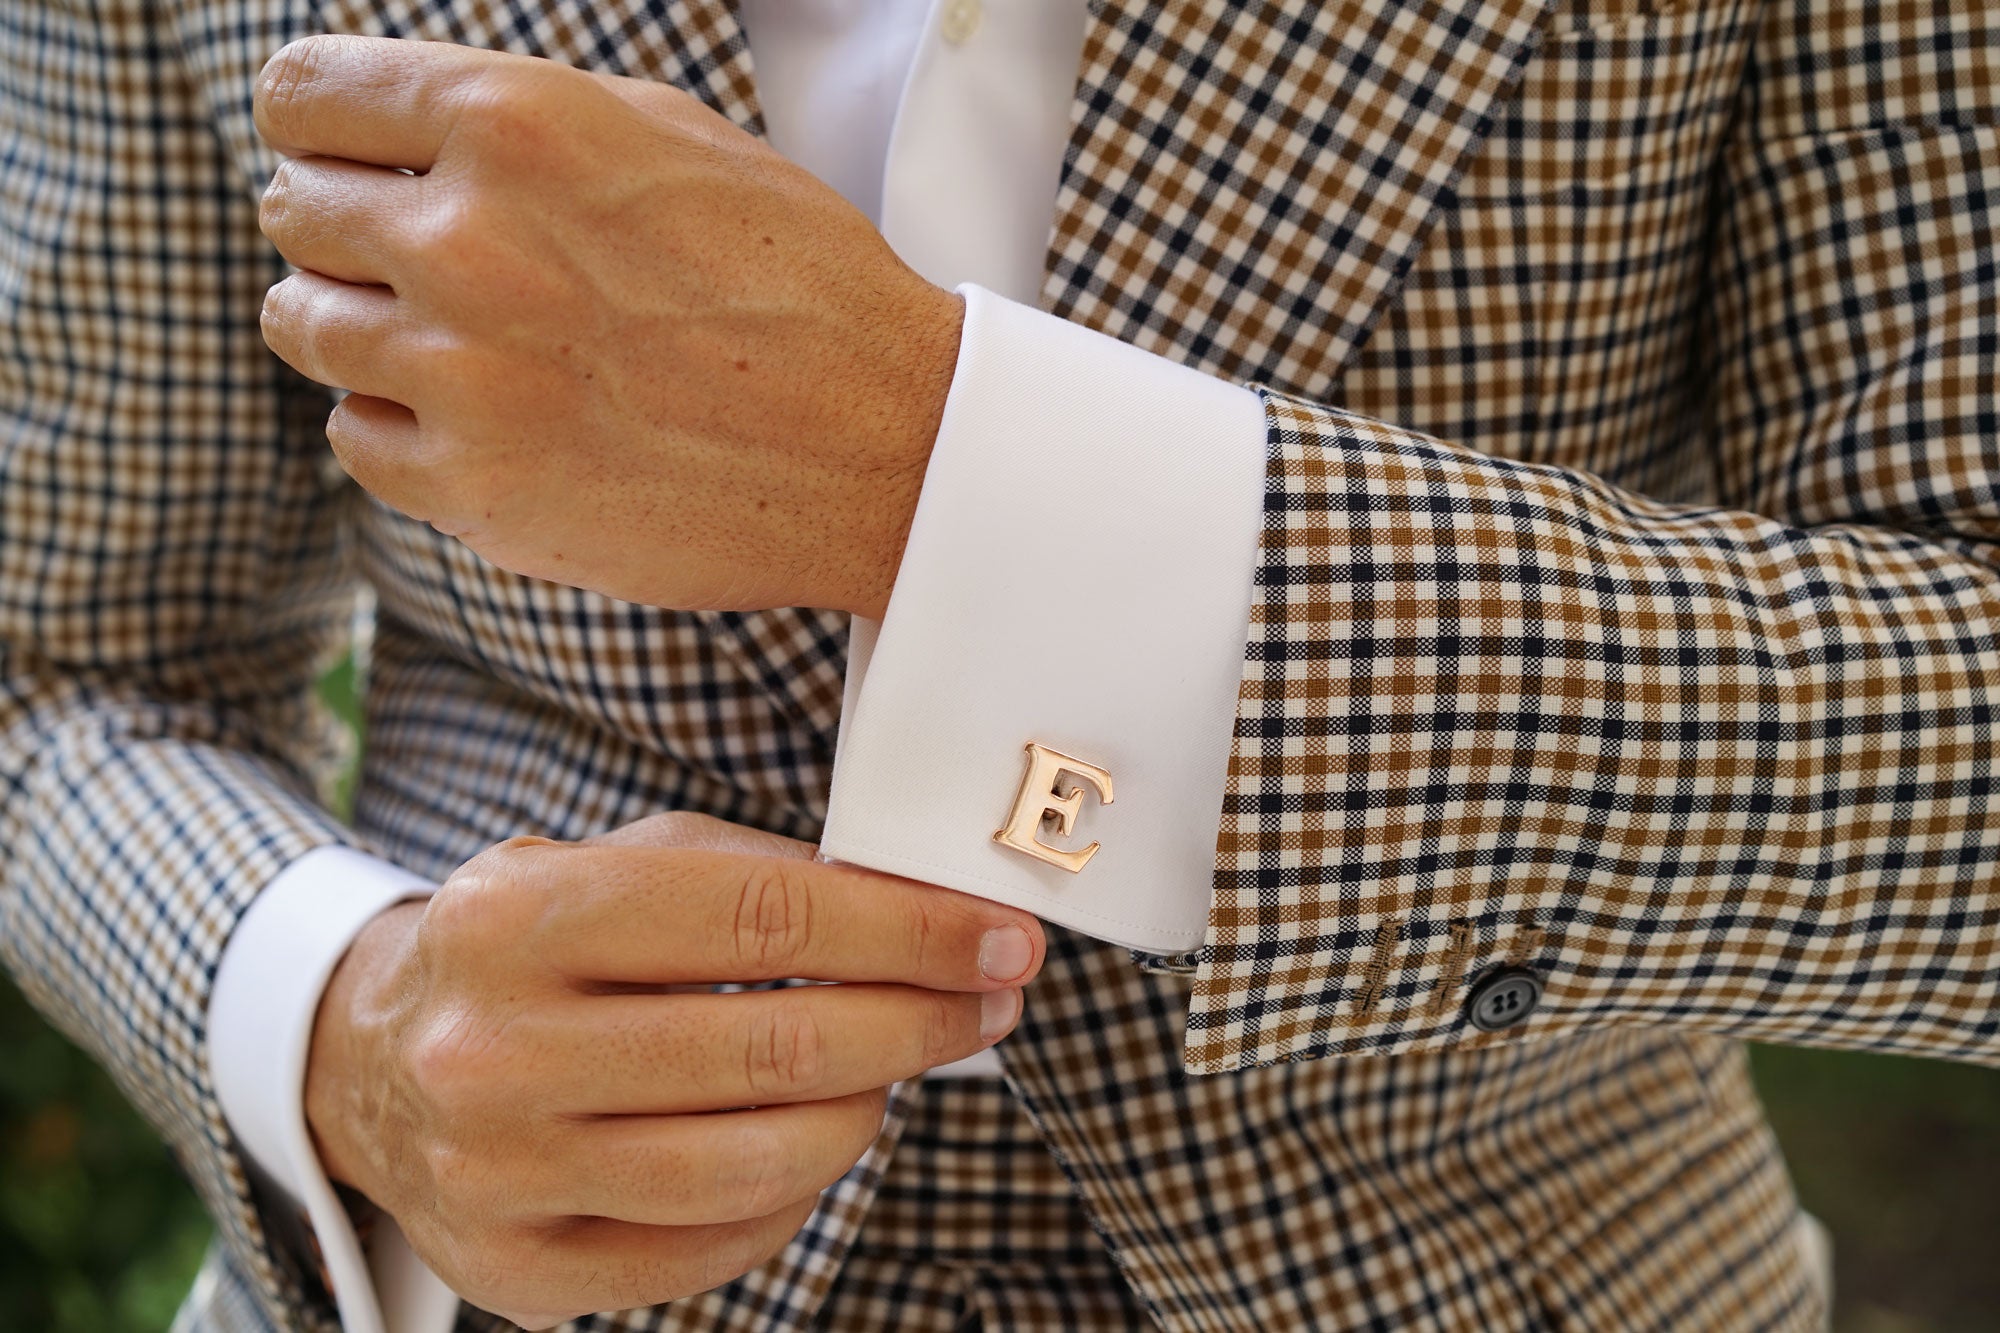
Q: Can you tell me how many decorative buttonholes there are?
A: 3